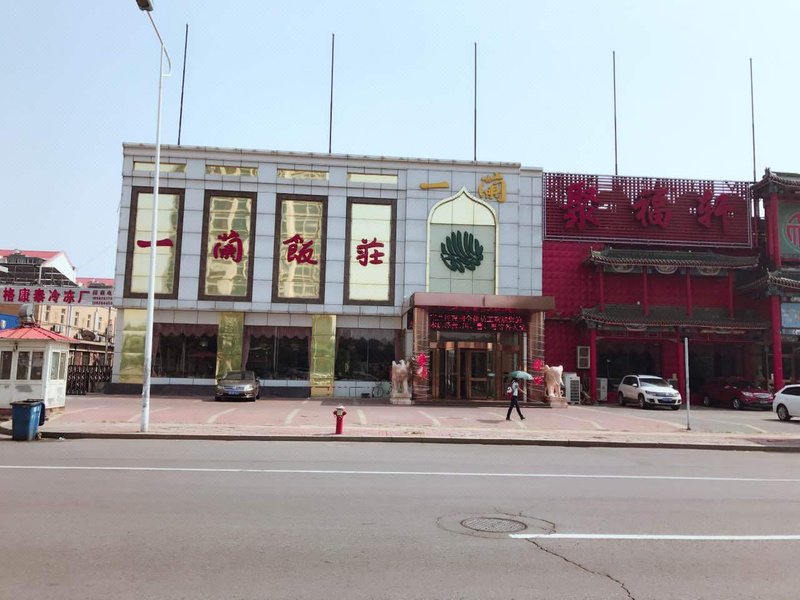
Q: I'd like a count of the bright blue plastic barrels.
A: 1